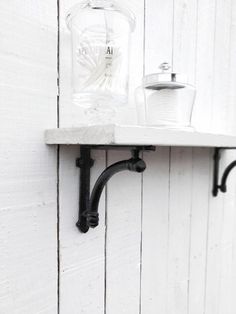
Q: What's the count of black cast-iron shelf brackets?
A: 2